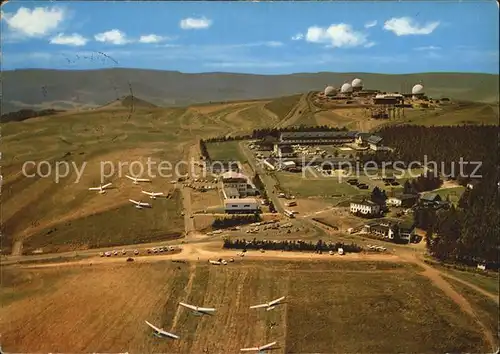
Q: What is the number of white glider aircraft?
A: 8